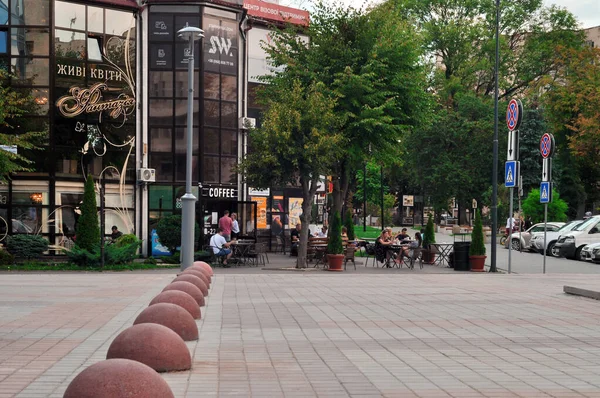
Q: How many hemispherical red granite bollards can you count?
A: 9